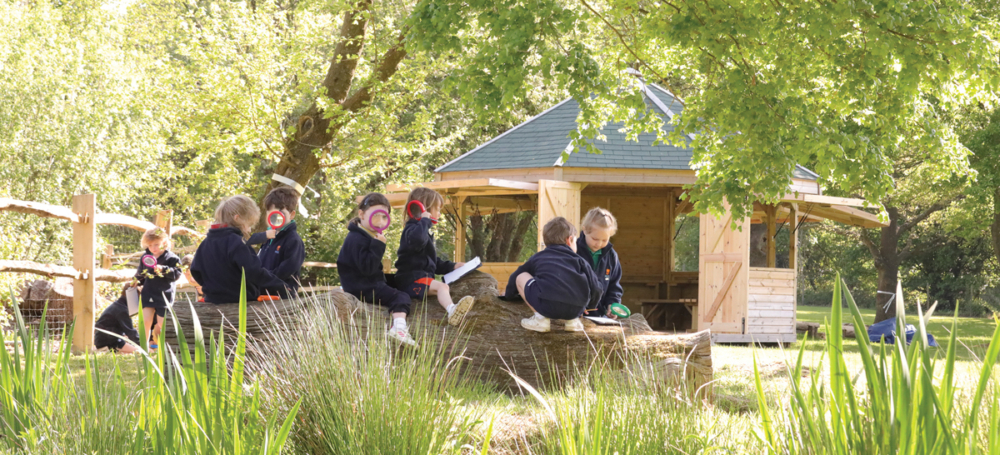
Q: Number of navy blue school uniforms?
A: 8